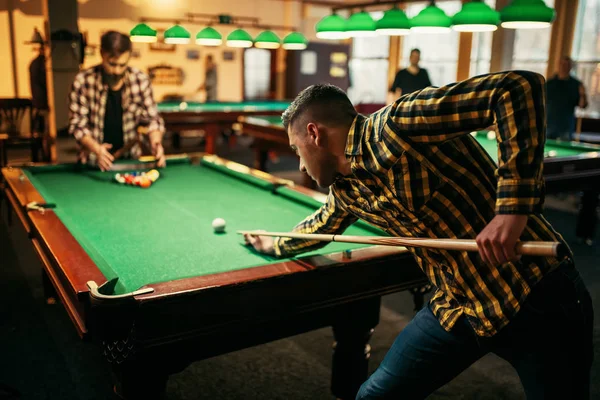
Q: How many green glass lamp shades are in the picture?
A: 12